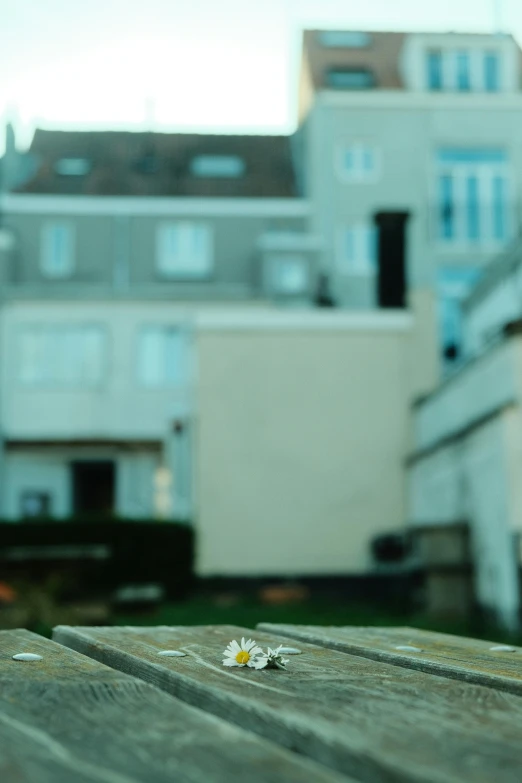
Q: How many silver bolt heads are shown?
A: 5